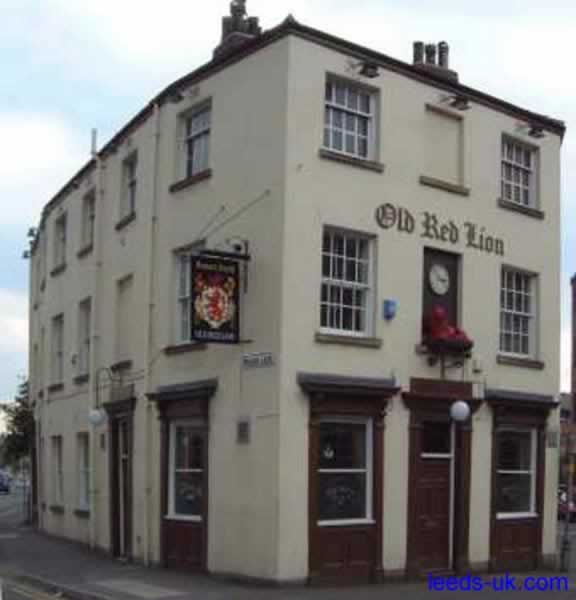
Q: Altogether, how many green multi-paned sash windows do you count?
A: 0